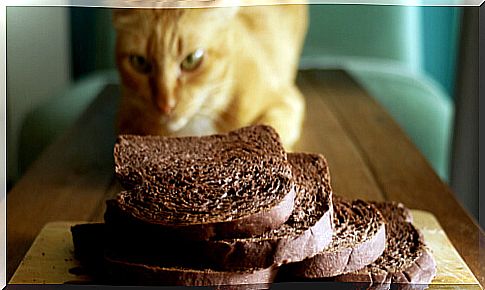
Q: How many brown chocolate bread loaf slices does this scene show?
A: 5